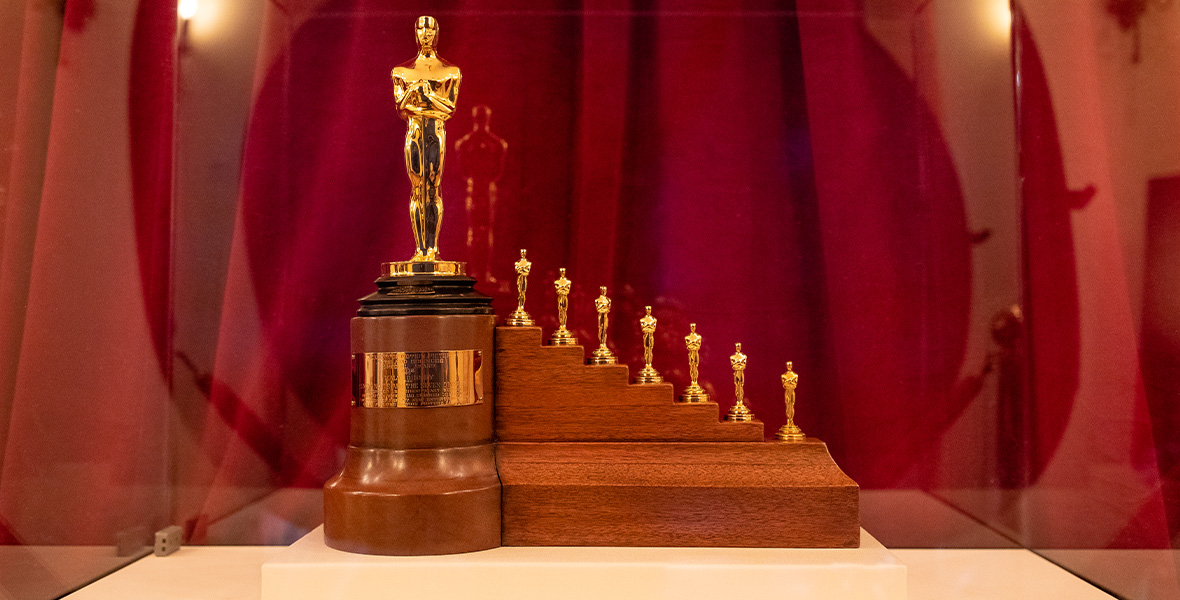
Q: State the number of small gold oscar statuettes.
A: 7